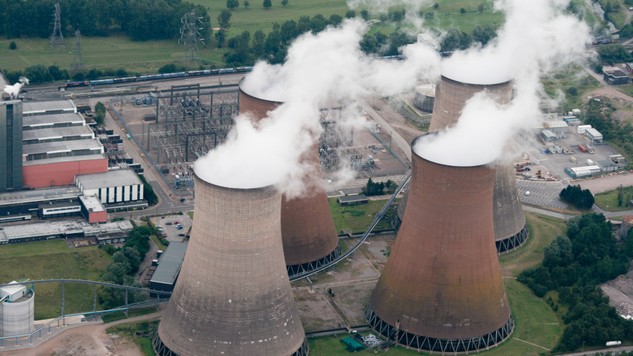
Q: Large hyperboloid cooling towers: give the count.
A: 4